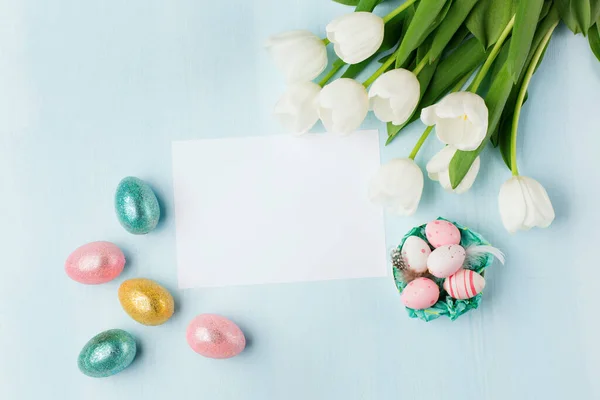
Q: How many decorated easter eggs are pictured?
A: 10